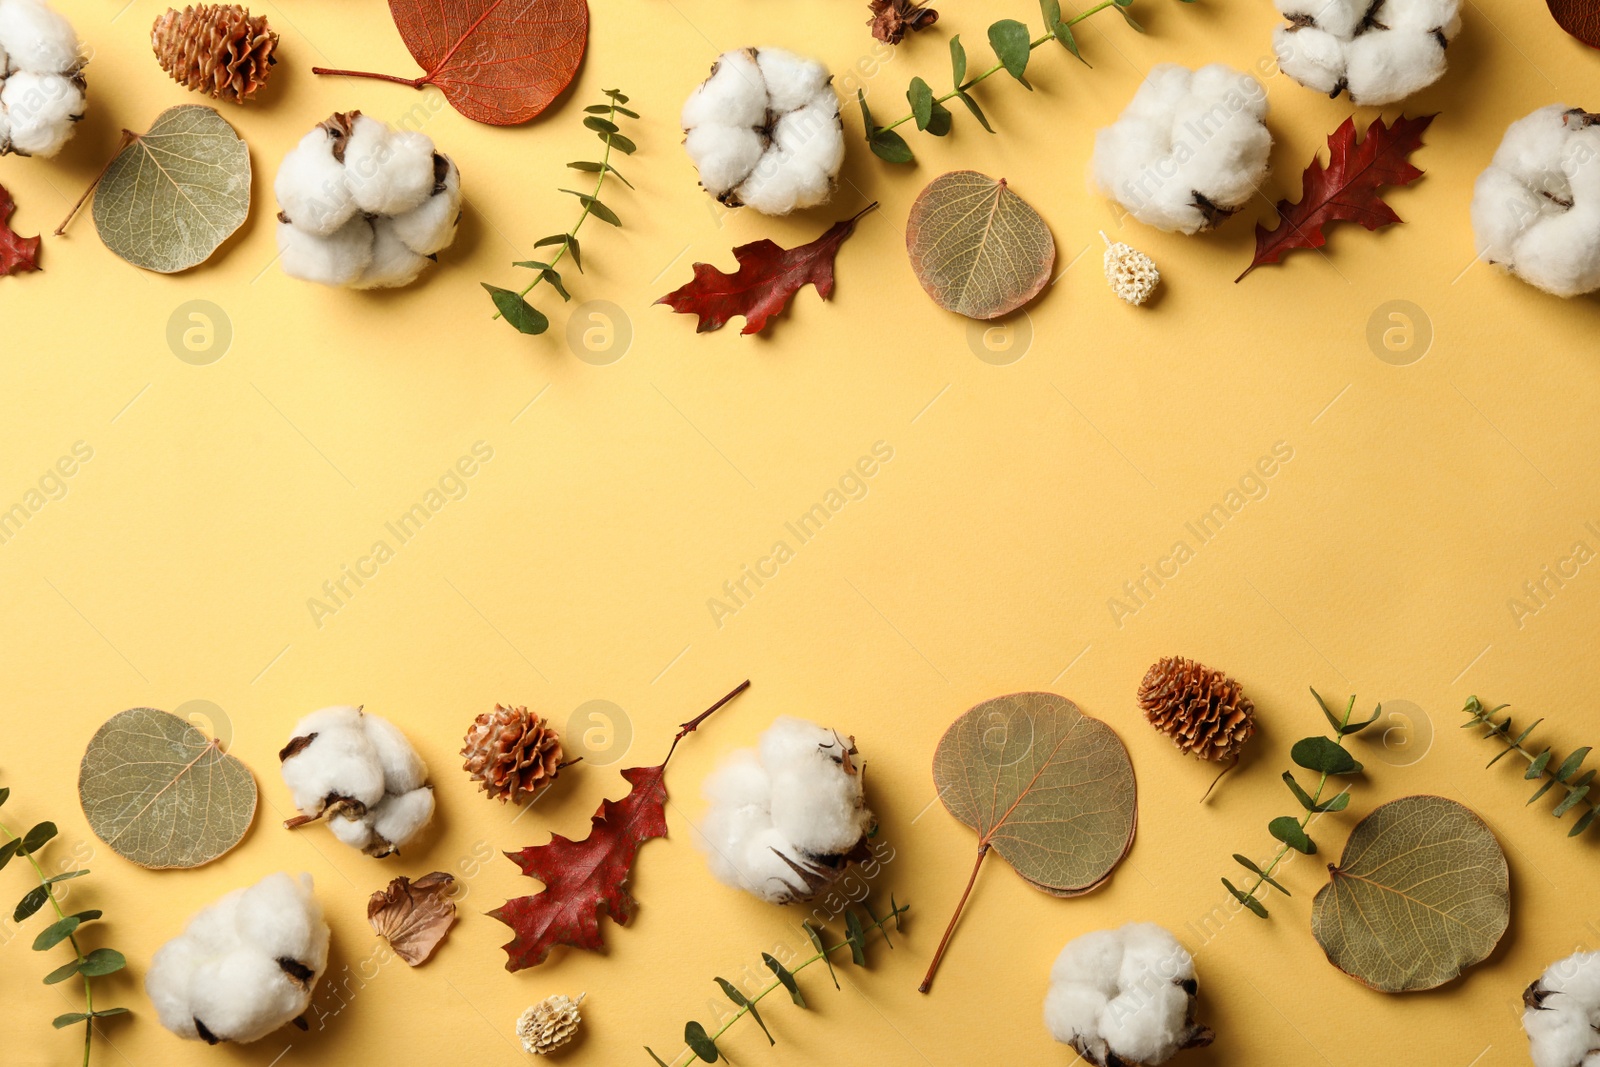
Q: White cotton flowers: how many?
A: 11